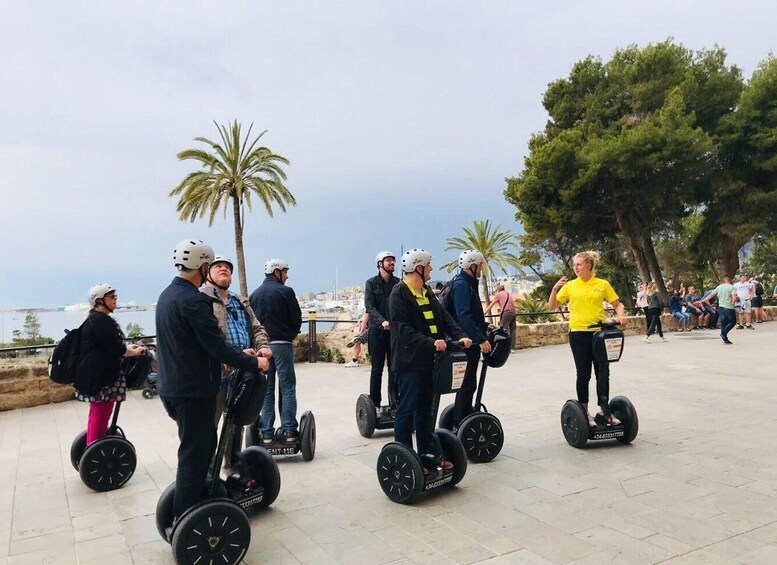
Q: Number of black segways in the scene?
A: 8